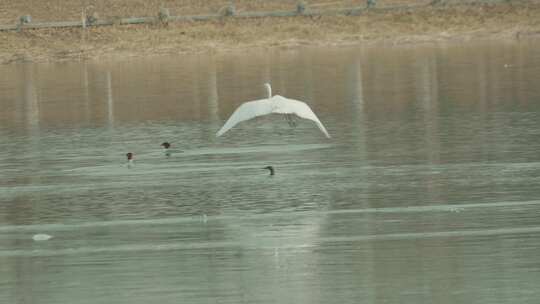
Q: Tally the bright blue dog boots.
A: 0